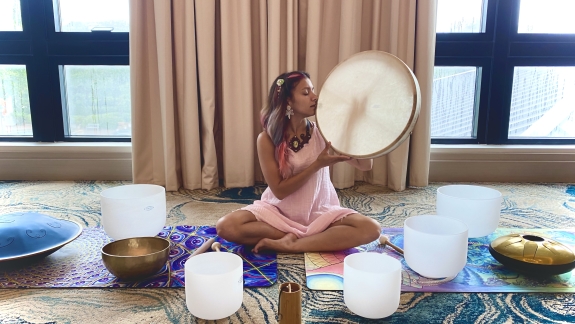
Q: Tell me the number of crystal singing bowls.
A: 5